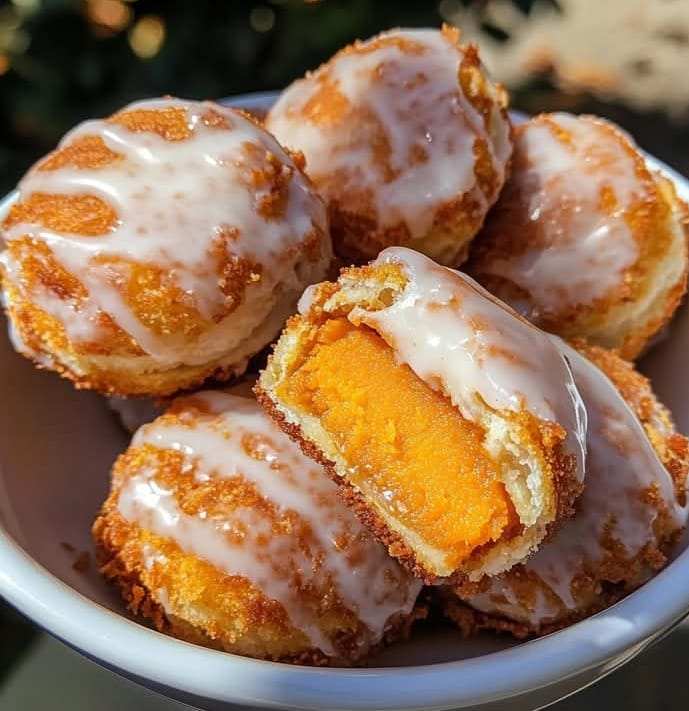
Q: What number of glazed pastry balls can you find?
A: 6